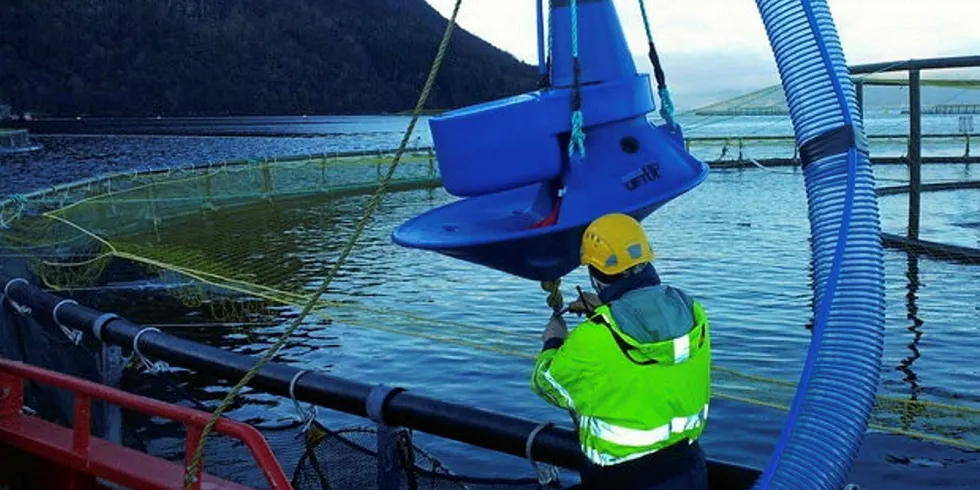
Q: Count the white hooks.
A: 5